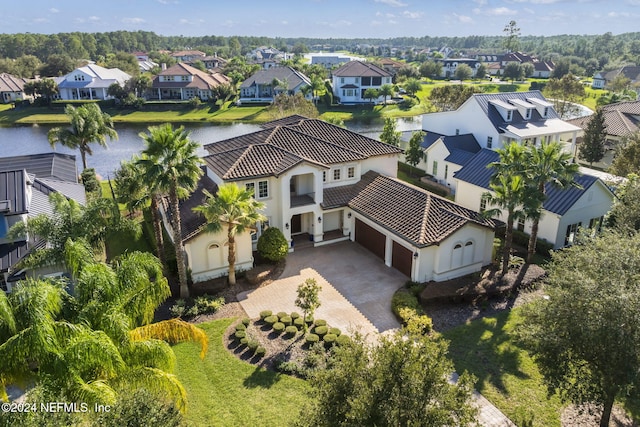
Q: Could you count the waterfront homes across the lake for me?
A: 5